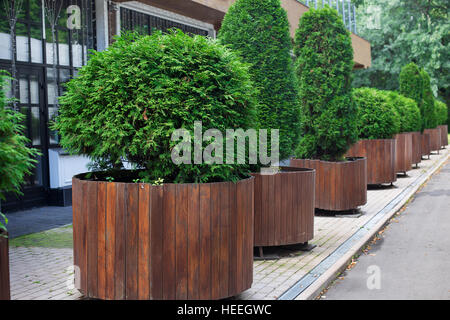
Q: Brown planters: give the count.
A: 10